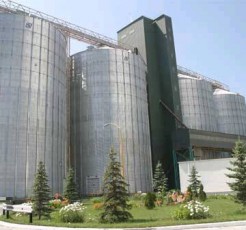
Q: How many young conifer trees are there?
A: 6